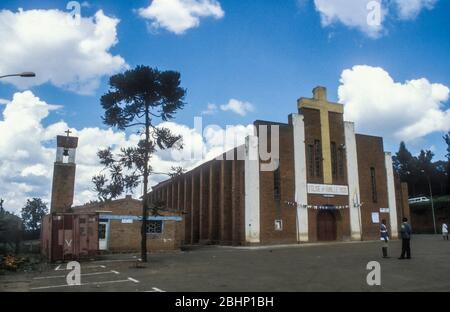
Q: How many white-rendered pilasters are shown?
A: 4